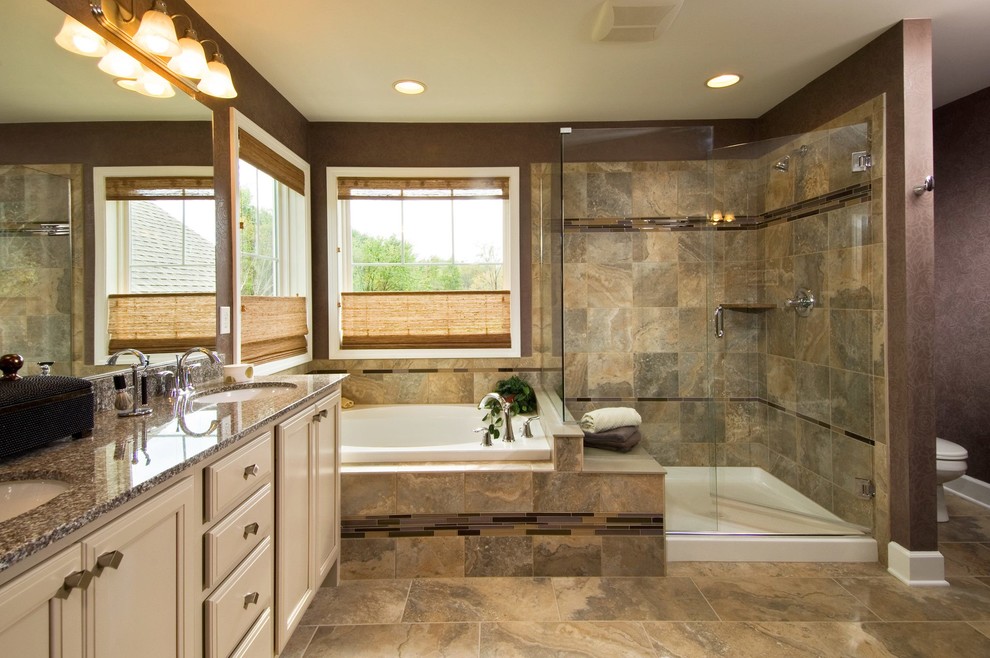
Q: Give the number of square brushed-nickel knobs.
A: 7